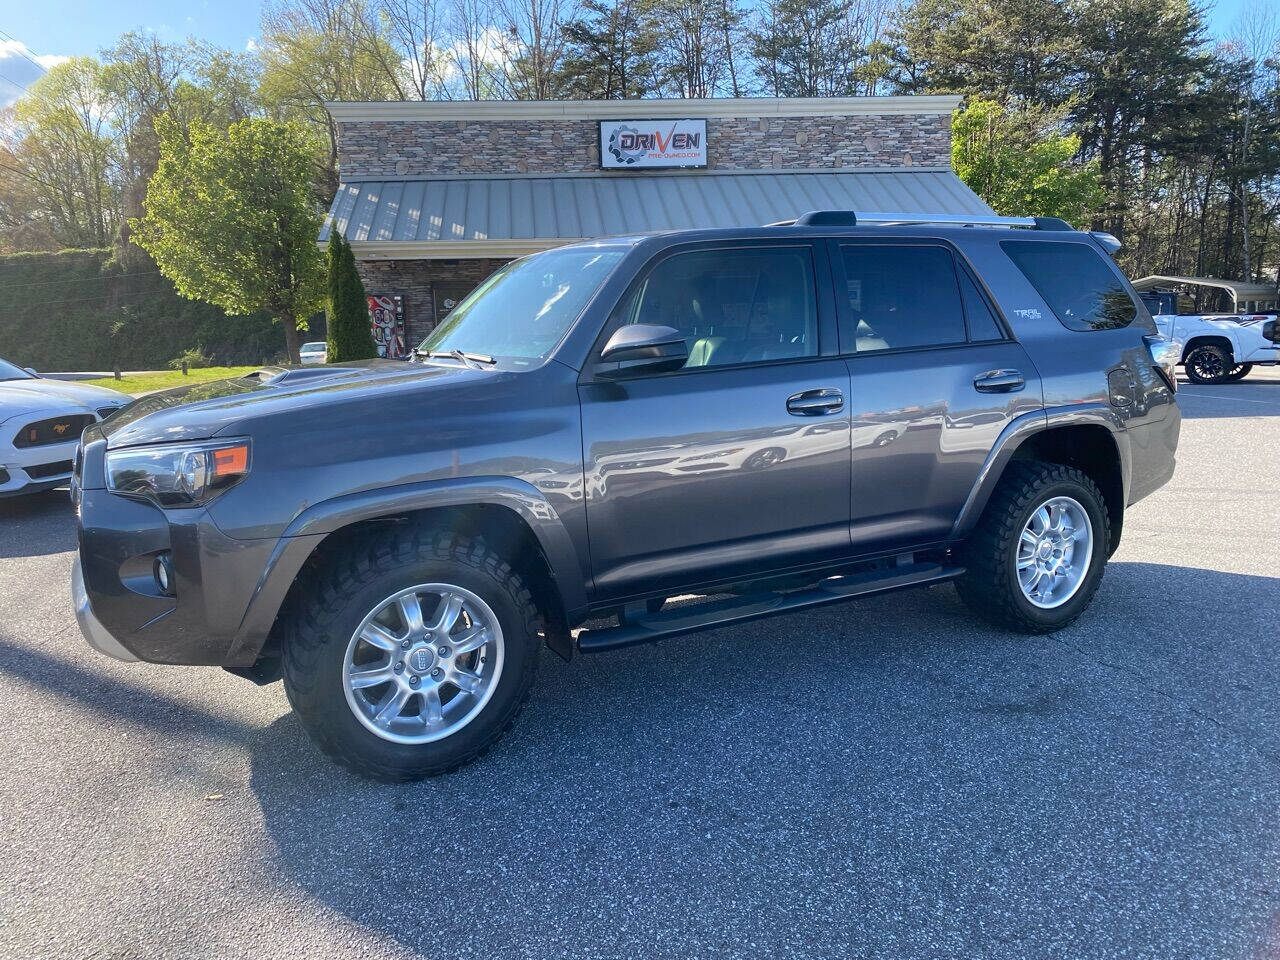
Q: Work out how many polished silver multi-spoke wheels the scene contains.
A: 2